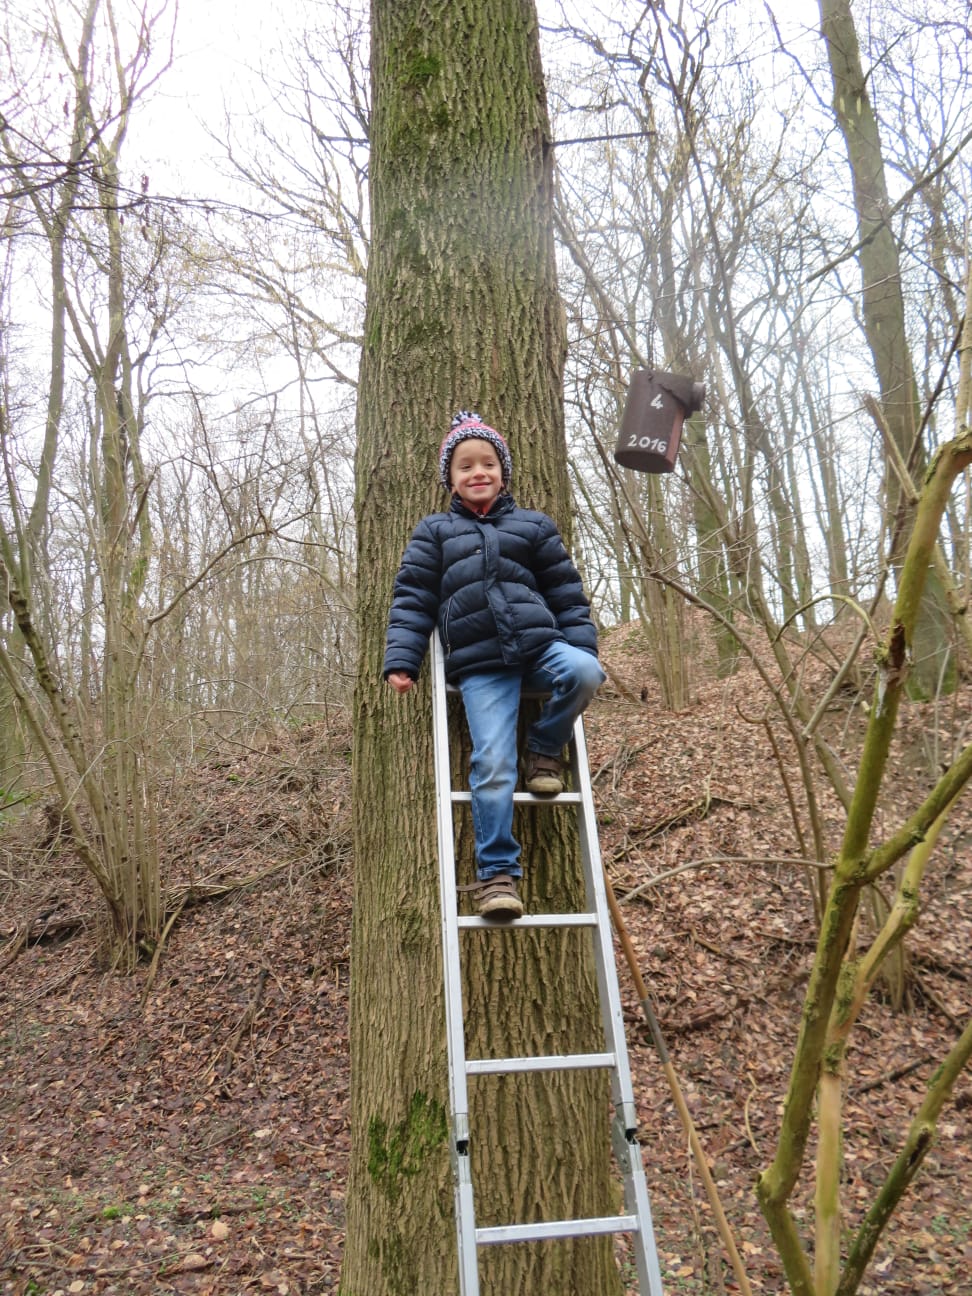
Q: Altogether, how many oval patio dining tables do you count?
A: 0